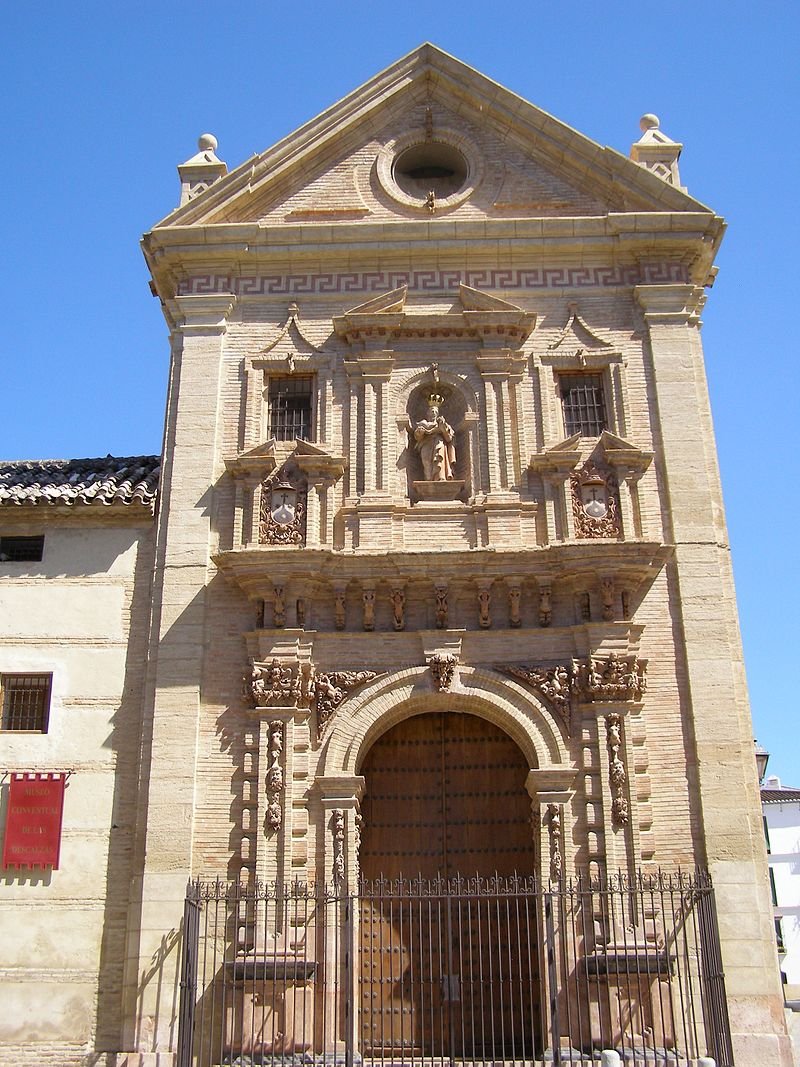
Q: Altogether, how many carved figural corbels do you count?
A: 9